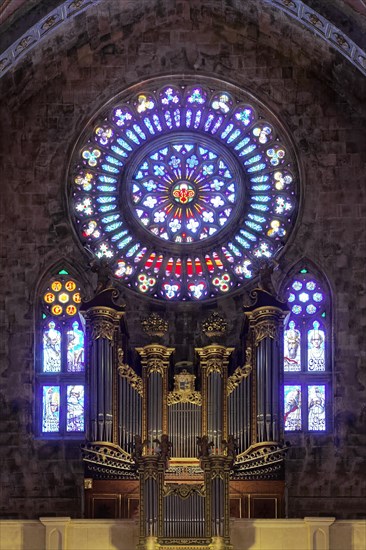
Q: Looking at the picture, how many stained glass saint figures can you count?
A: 8